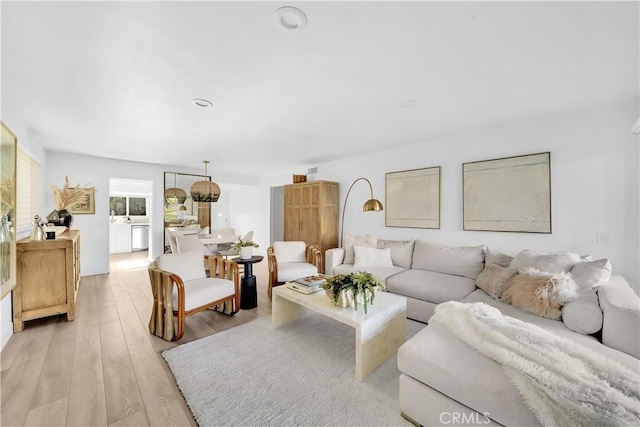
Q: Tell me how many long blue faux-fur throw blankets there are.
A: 0